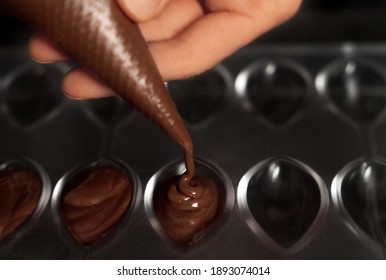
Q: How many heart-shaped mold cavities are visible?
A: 10